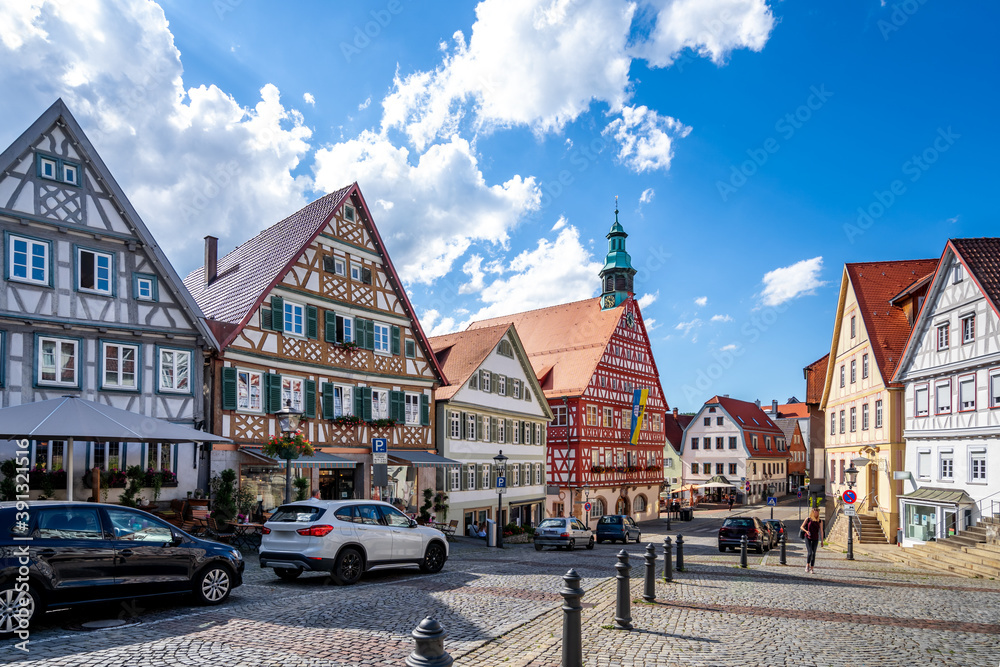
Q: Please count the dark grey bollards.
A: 8